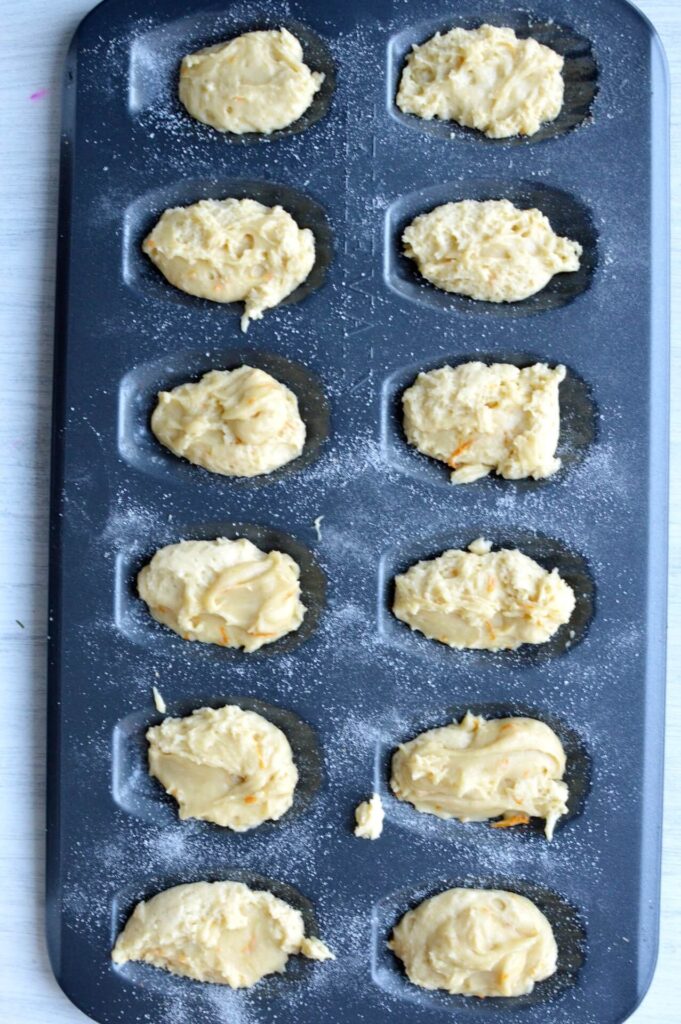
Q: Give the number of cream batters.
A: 12